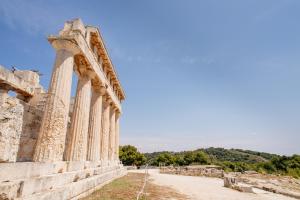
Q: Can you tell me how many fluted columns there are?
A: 6